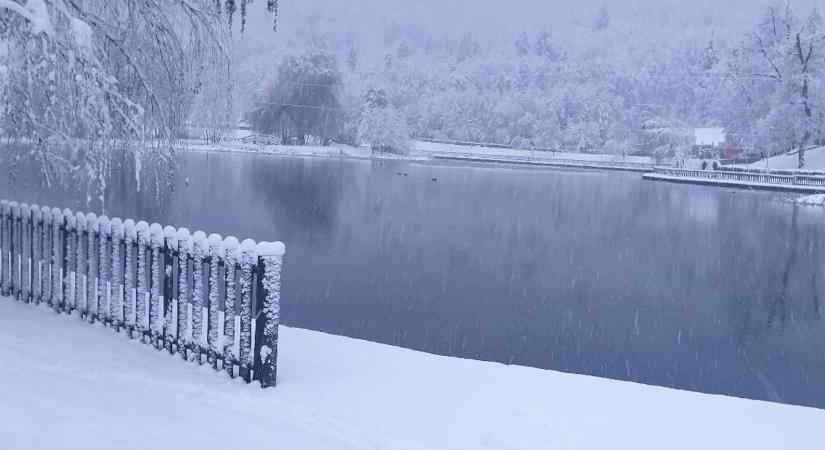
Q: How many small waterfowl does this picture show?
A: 3